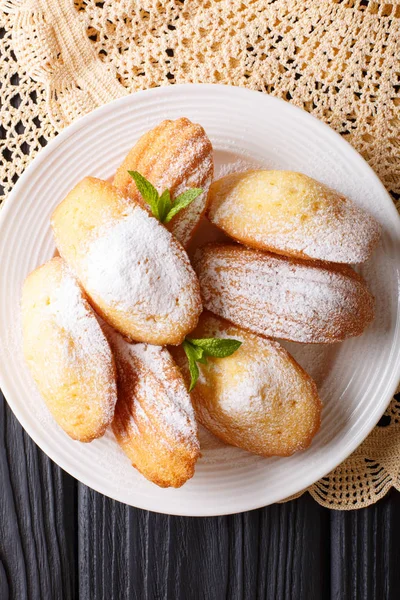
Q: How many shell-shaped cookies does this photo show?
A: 7